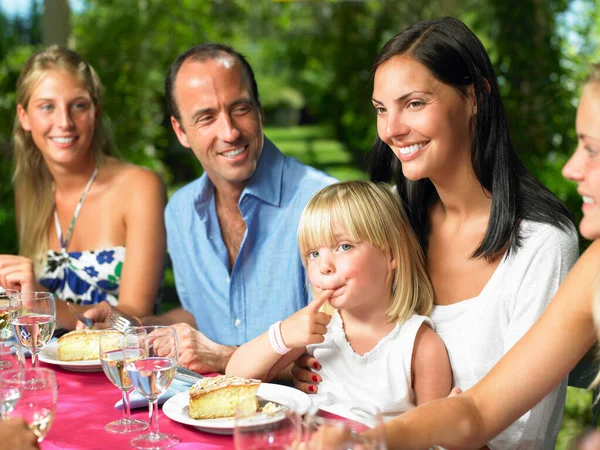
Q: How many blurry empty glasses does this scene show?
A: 2